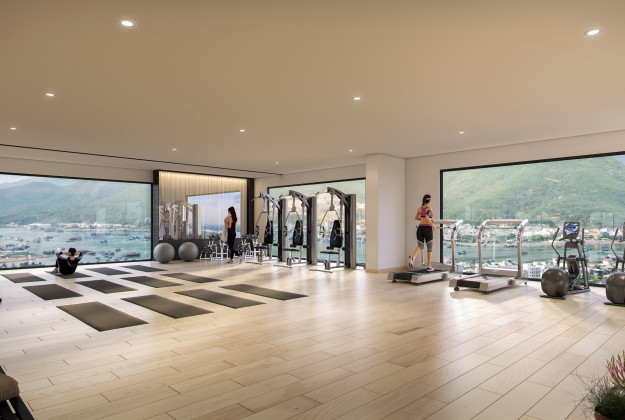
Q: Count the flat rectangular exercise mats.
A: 12